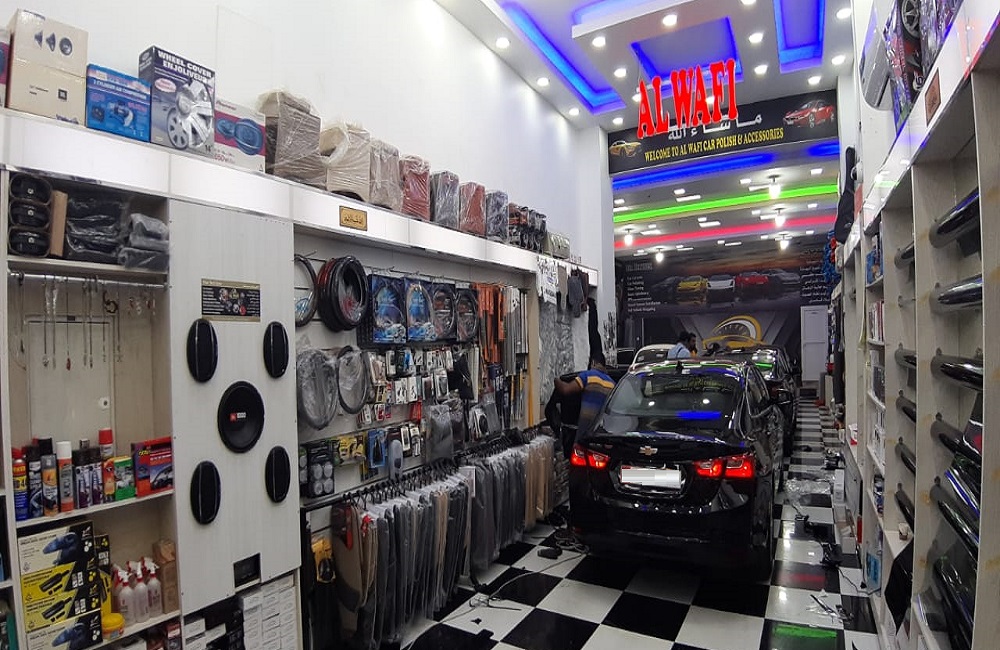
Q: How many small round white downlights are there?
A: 15